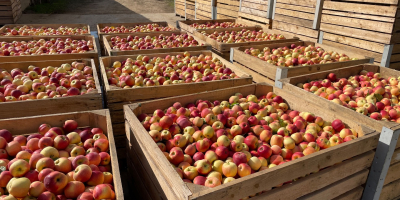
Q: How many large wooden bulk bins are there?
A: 12